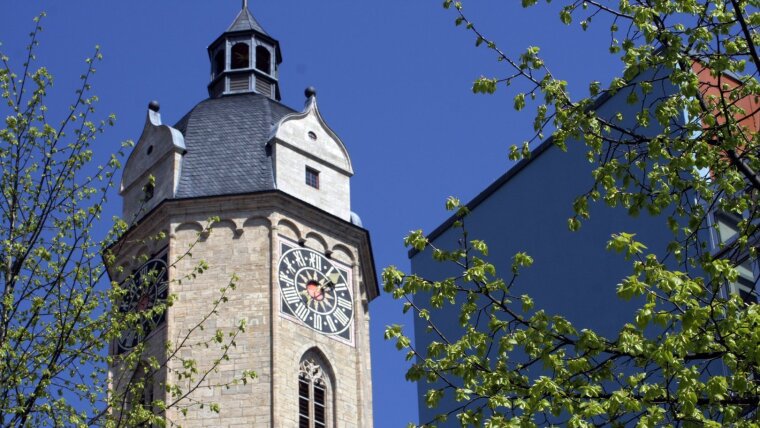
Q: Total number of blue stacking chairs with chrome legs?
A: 0